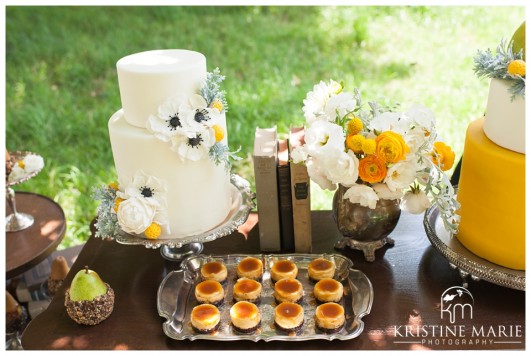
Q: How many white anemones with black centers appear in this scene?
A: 4